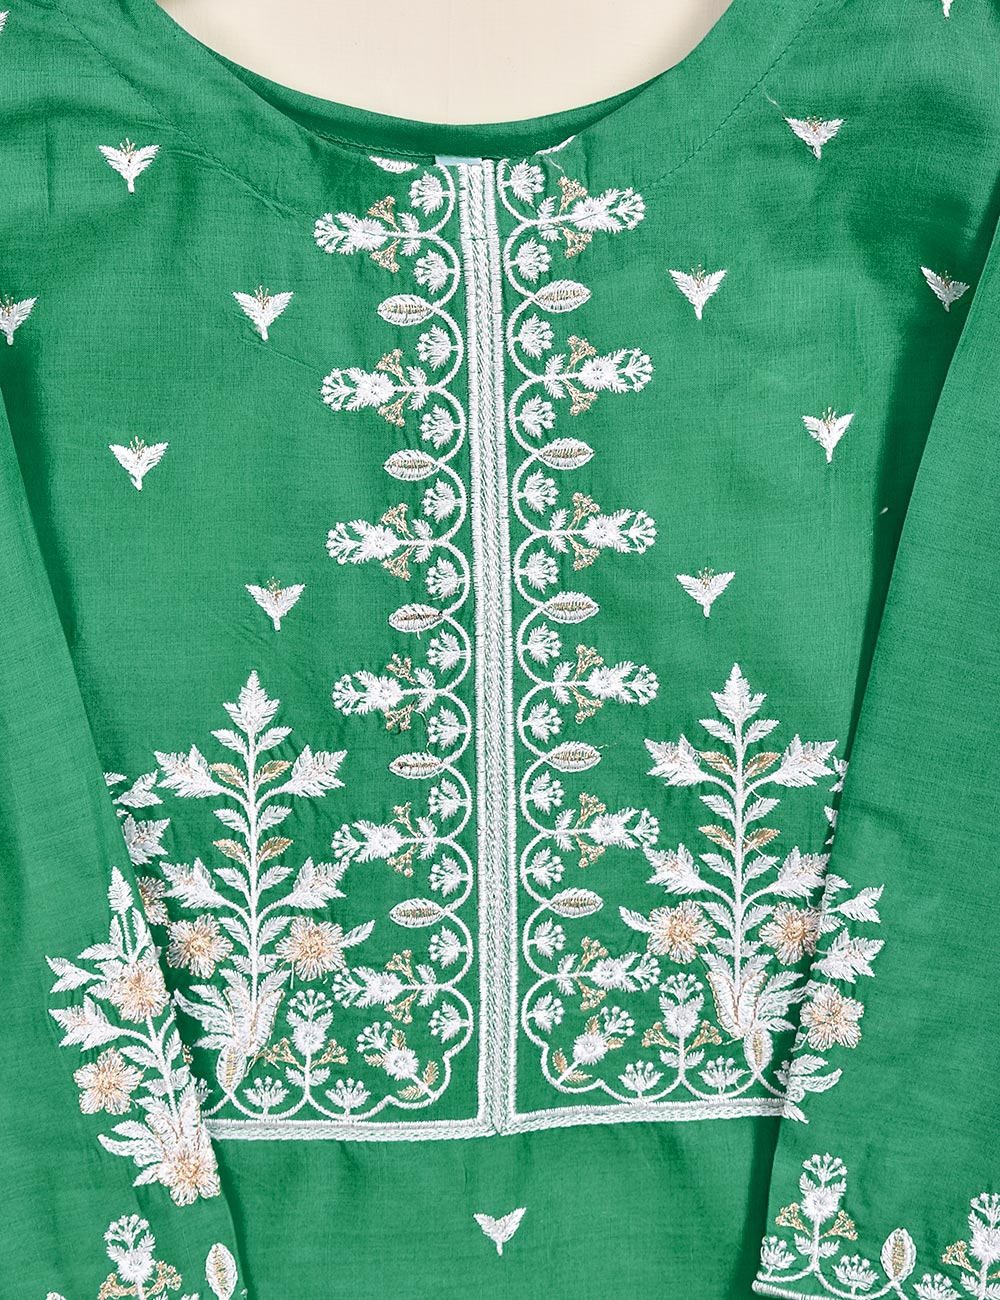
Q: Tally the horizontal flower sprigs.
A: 12